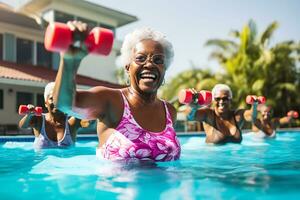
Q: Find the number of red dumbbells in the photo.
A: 5